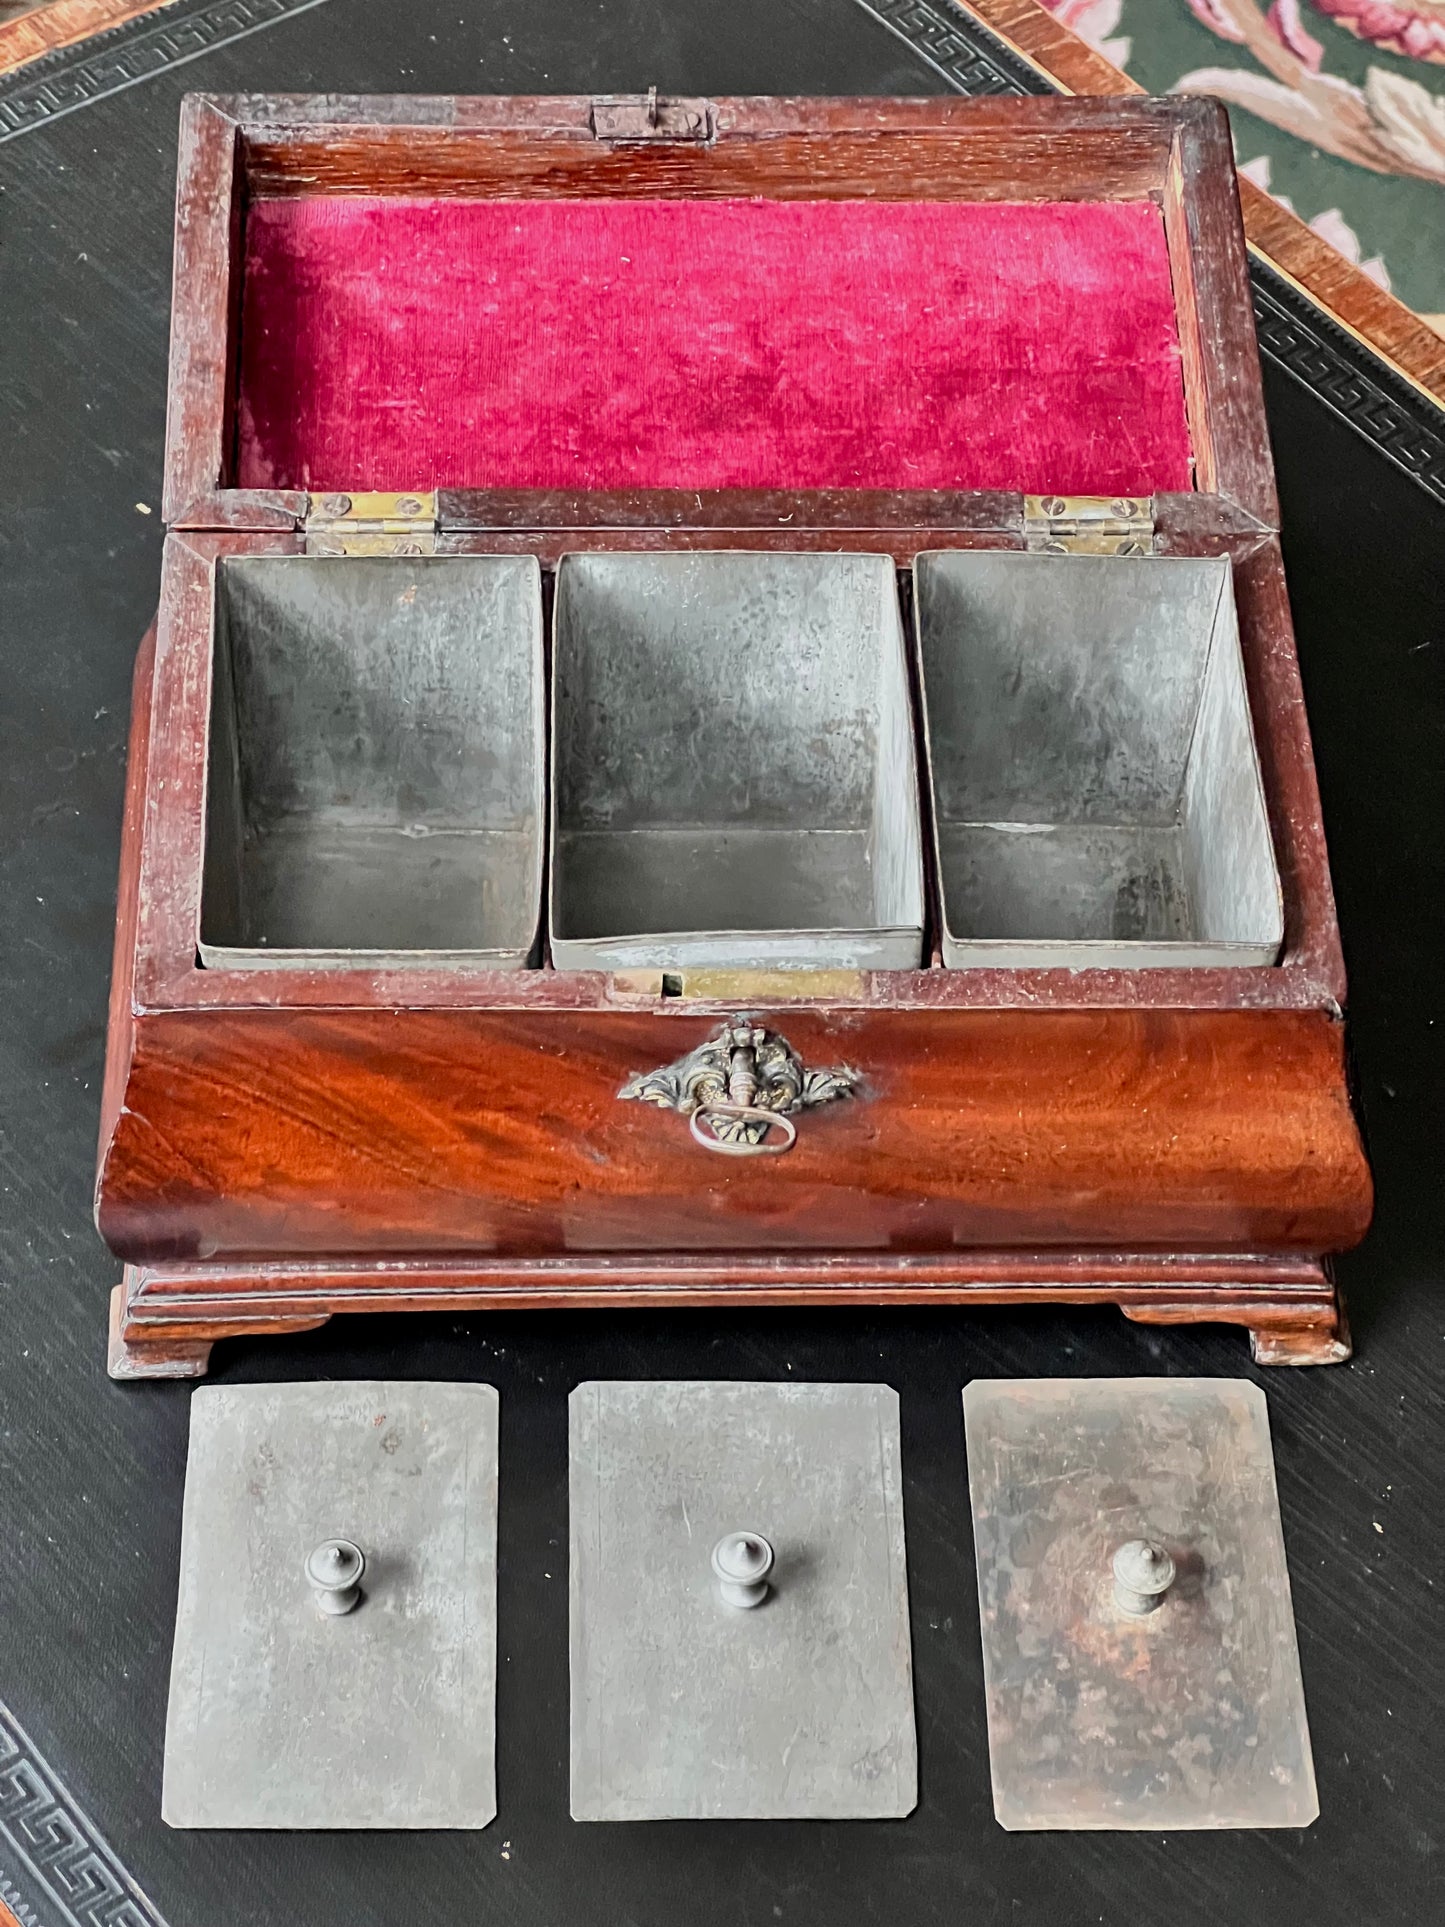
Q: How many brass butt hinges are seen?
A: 2